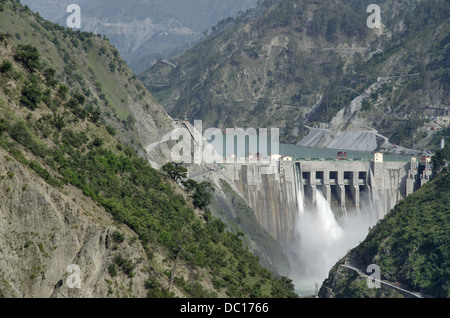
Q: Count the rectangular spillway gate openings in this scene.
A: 5